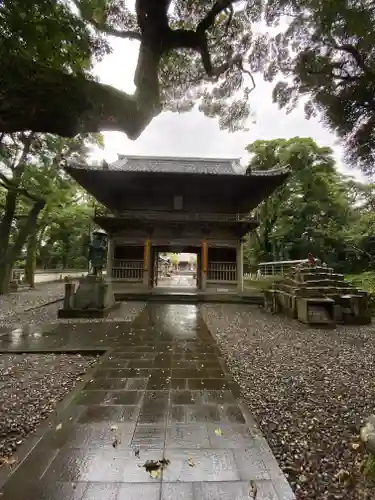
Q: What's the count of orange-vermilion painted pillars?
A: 2